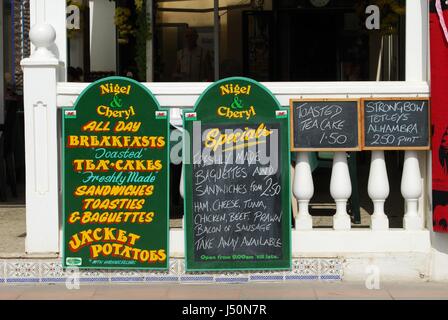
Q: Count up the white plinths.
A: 4